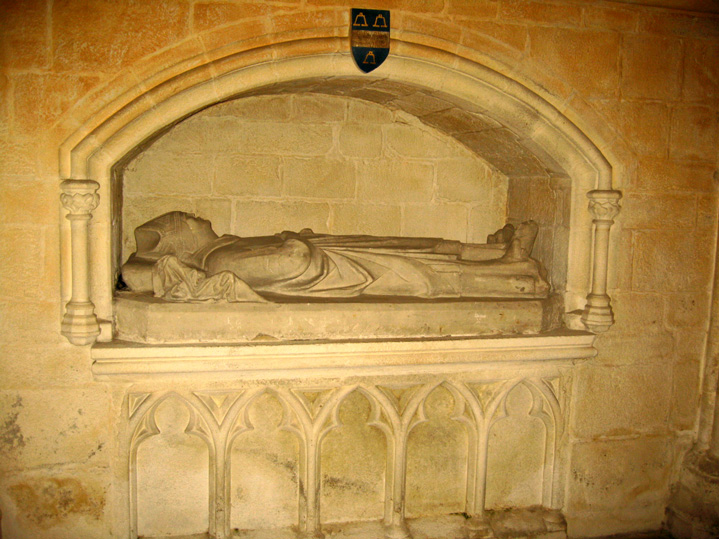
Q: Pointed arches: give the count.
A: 5